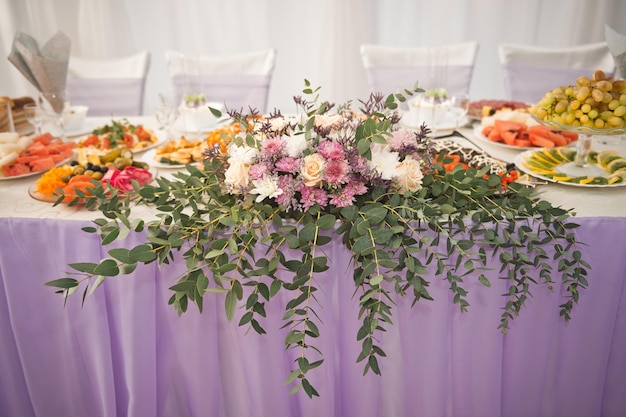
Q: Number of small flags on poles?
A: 0